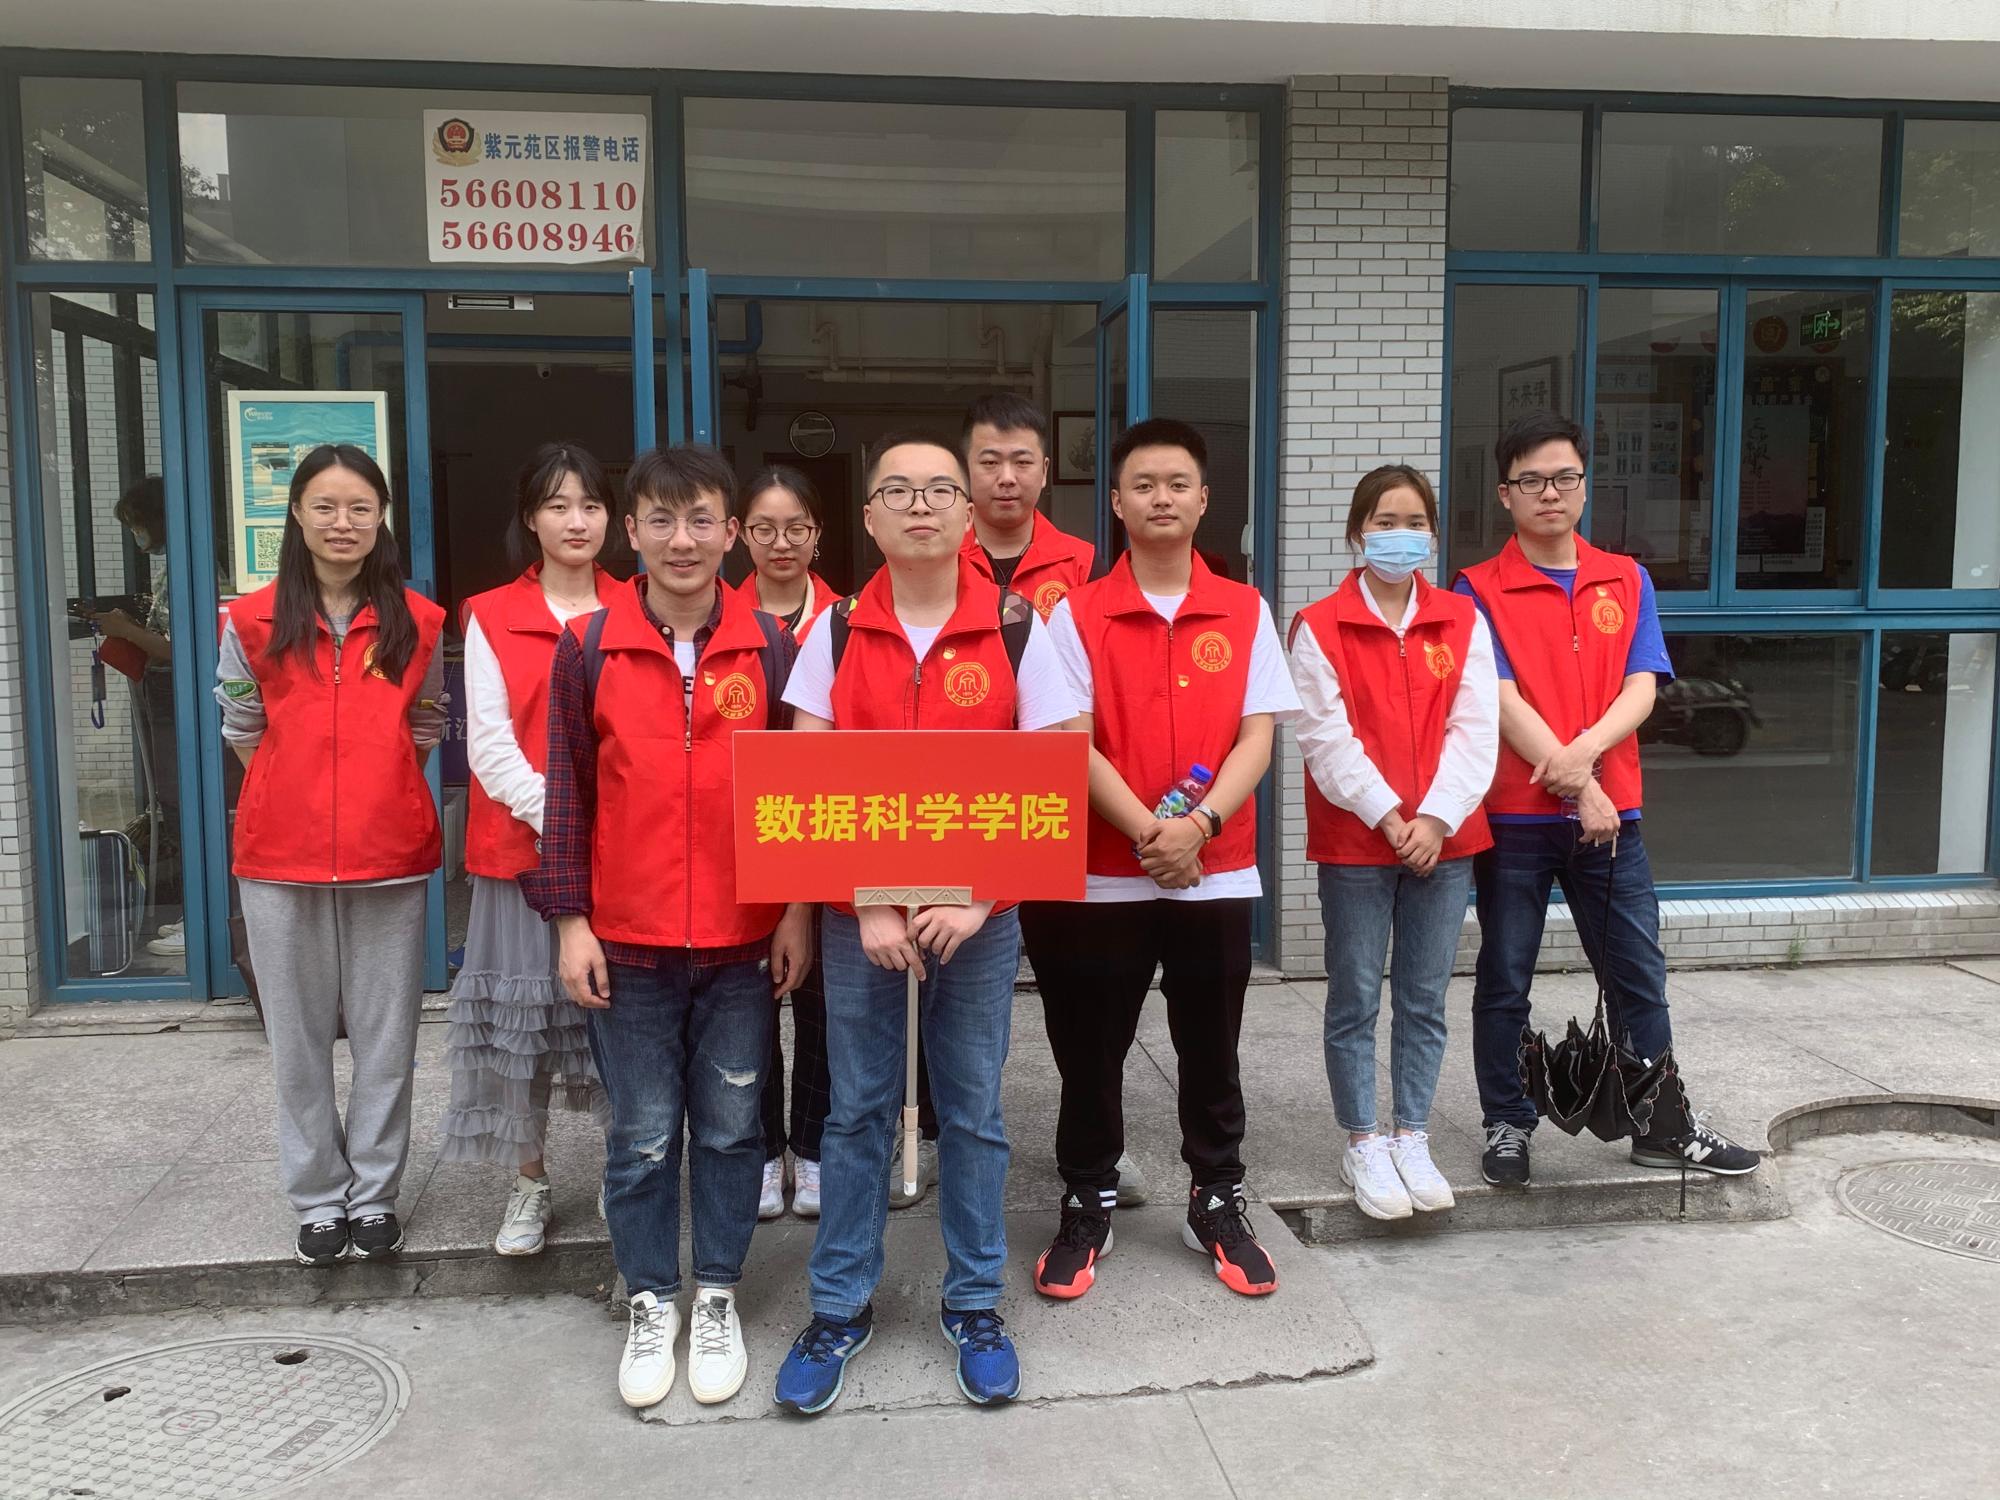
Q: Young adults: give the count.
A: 9